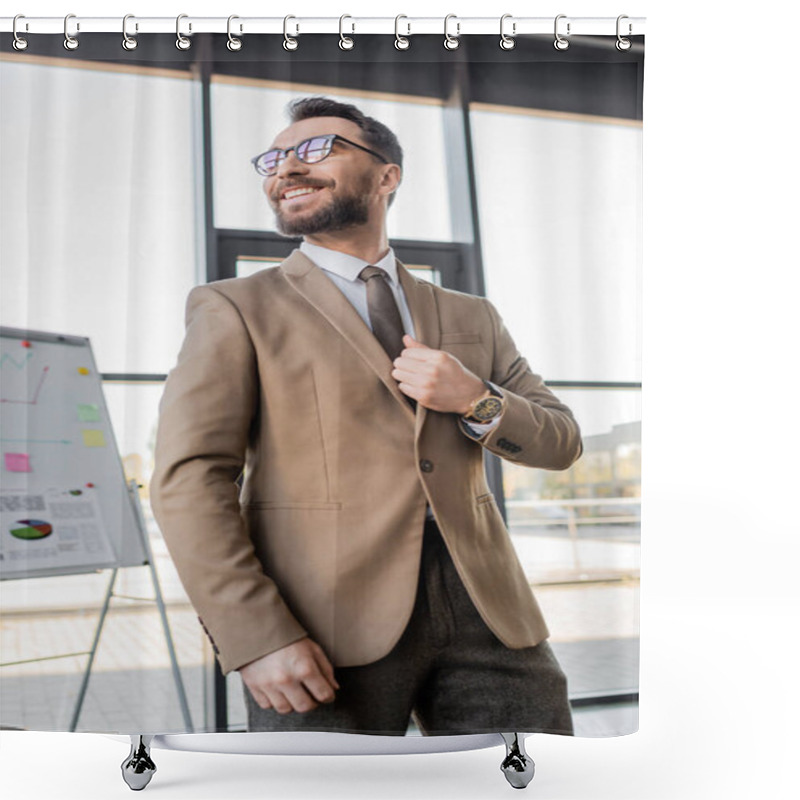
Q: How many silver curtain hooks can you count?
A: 12